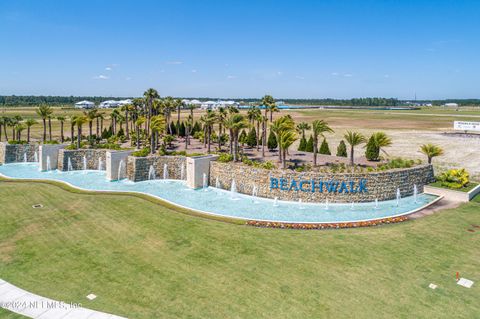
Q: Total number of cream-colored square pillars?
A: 3